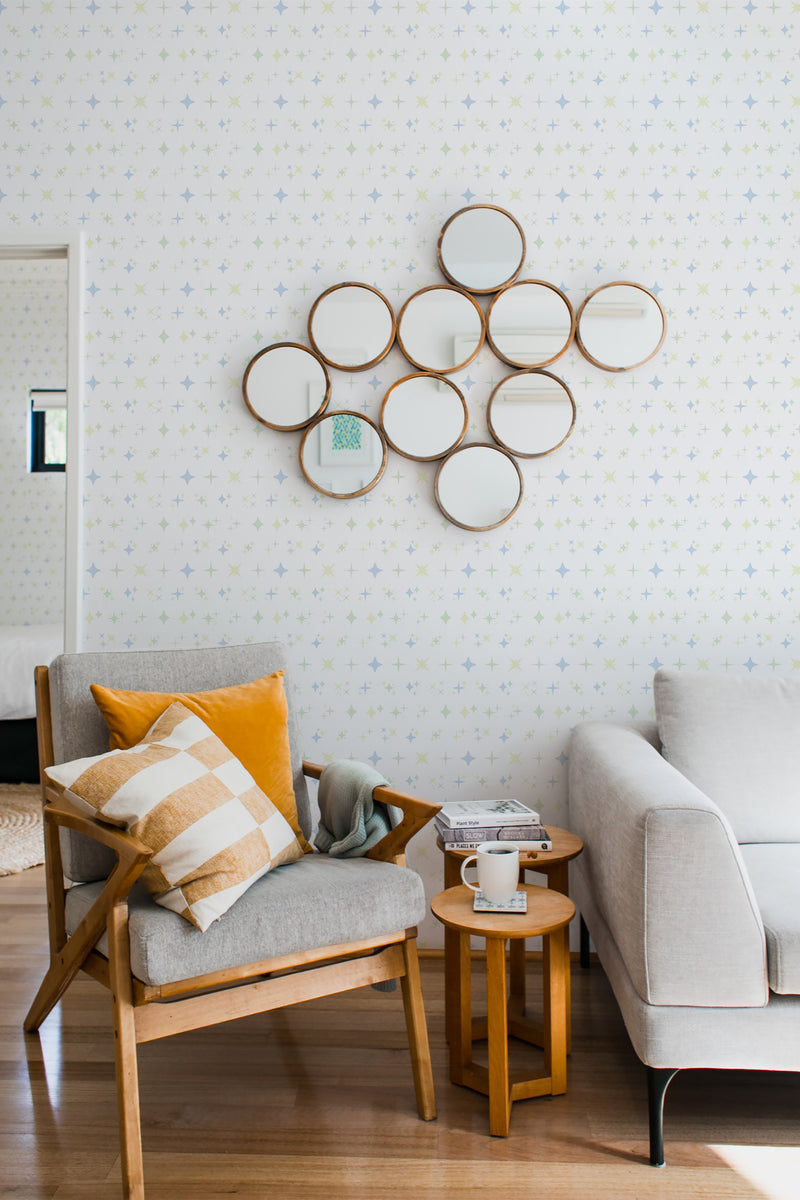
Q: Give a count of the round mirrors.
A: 10